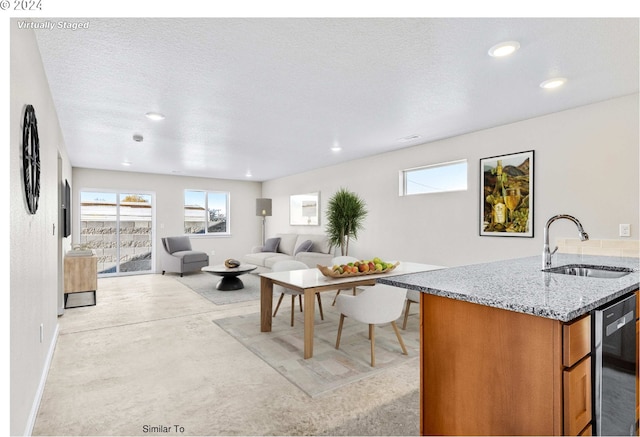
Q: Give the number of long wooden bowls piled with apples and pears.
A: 1